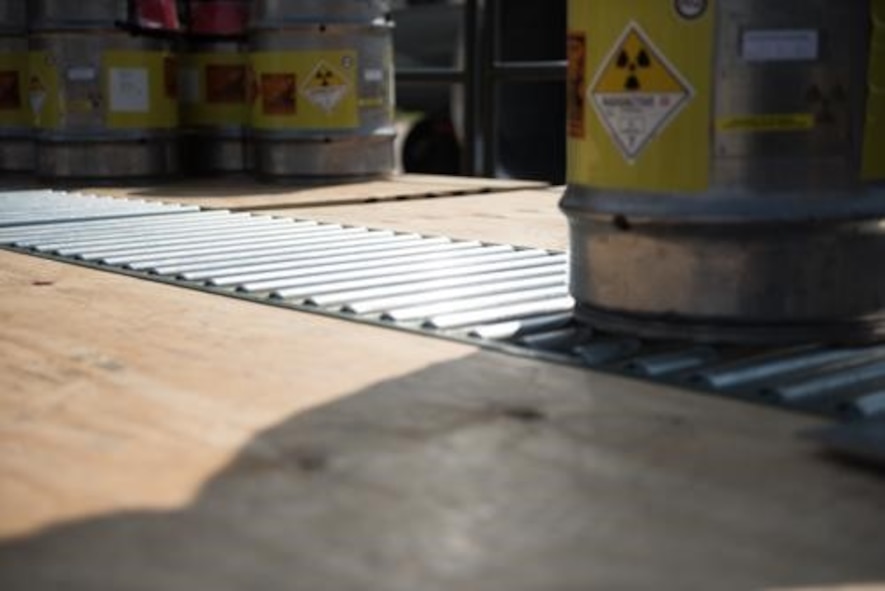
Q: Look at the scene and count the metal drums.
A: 5